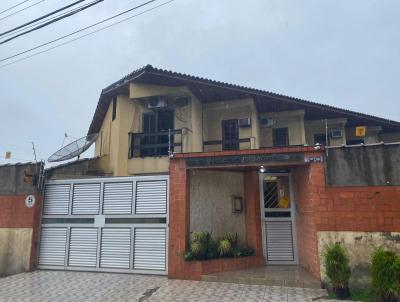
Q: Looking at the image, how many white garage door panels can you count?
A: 8